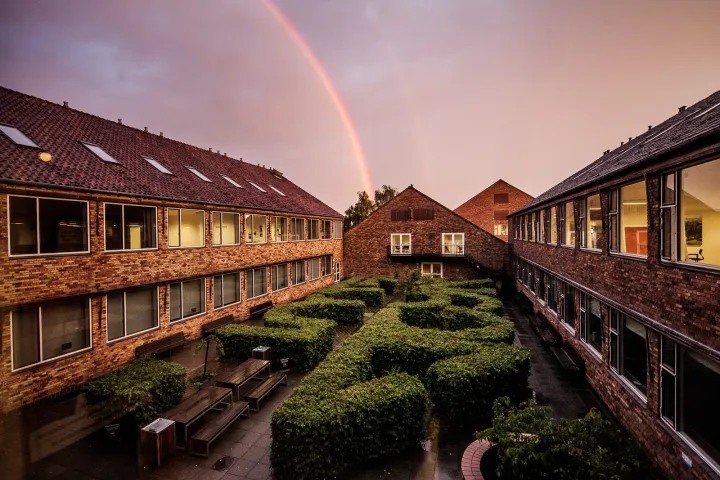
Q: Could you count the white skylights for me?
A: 7